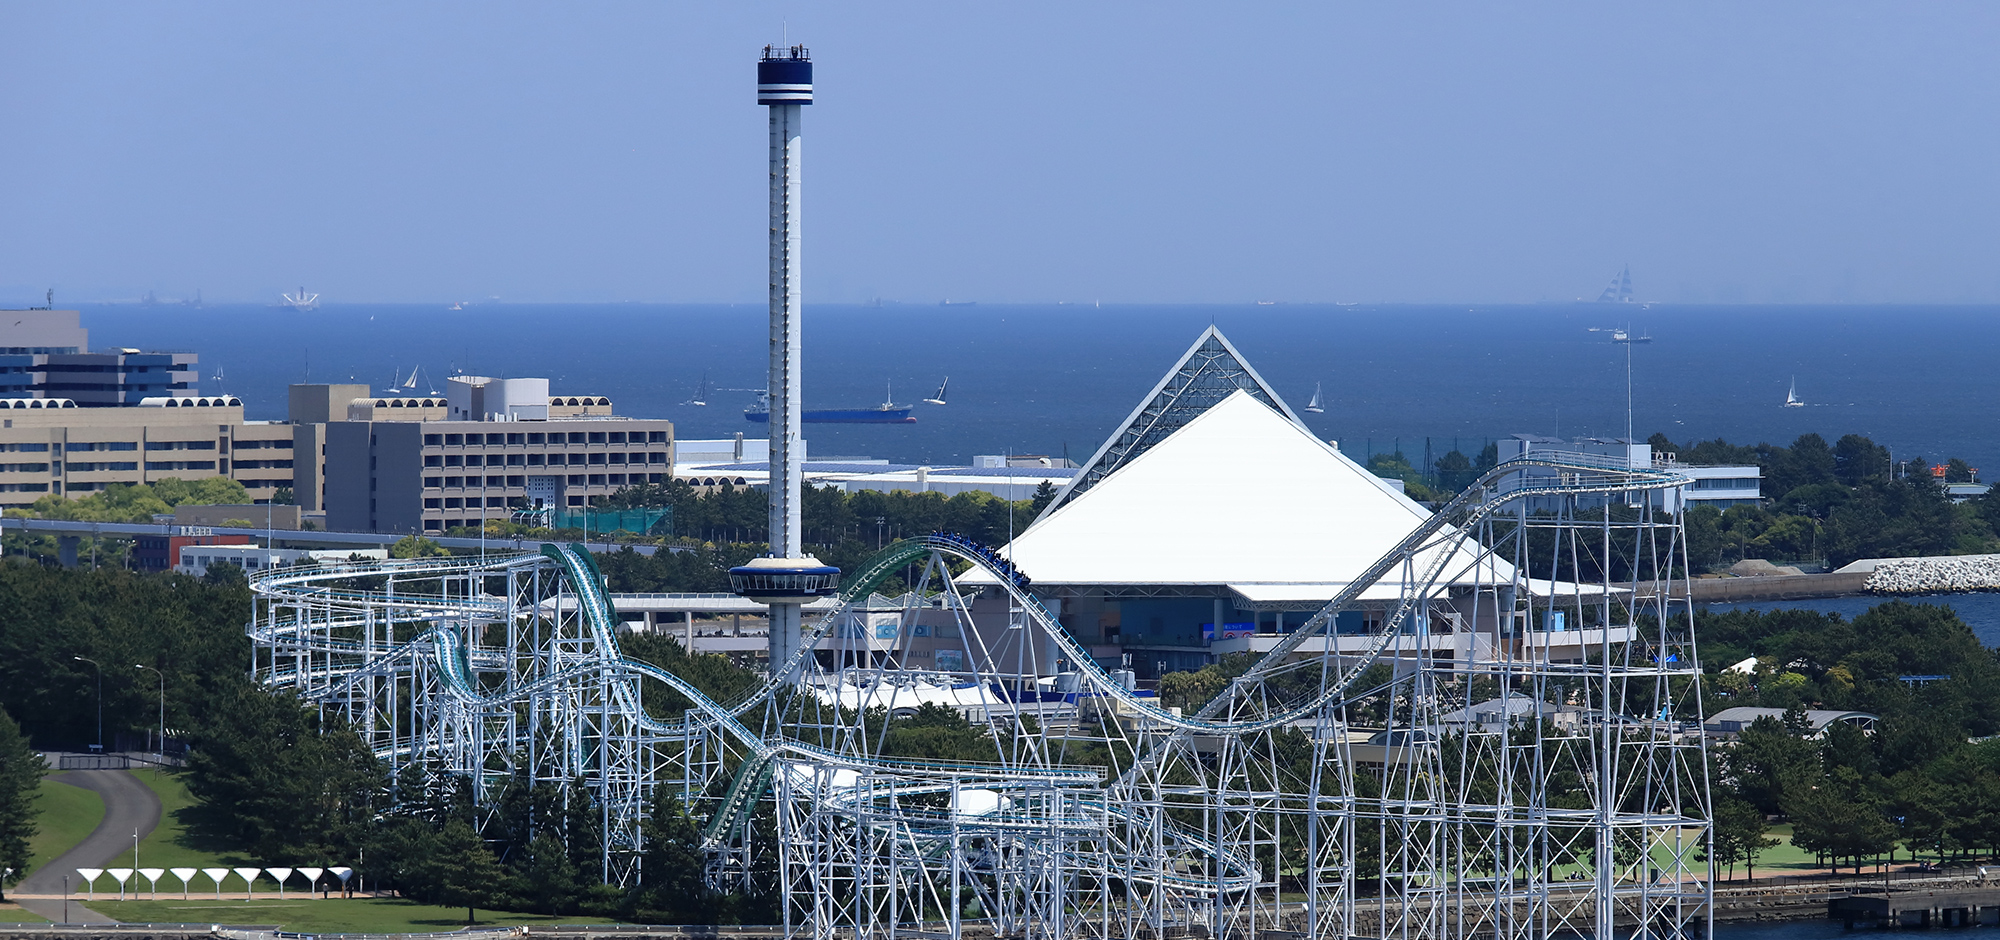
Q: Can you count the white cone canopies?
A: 9